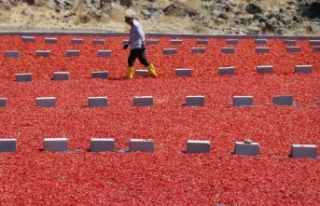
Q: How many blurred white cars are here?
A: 0